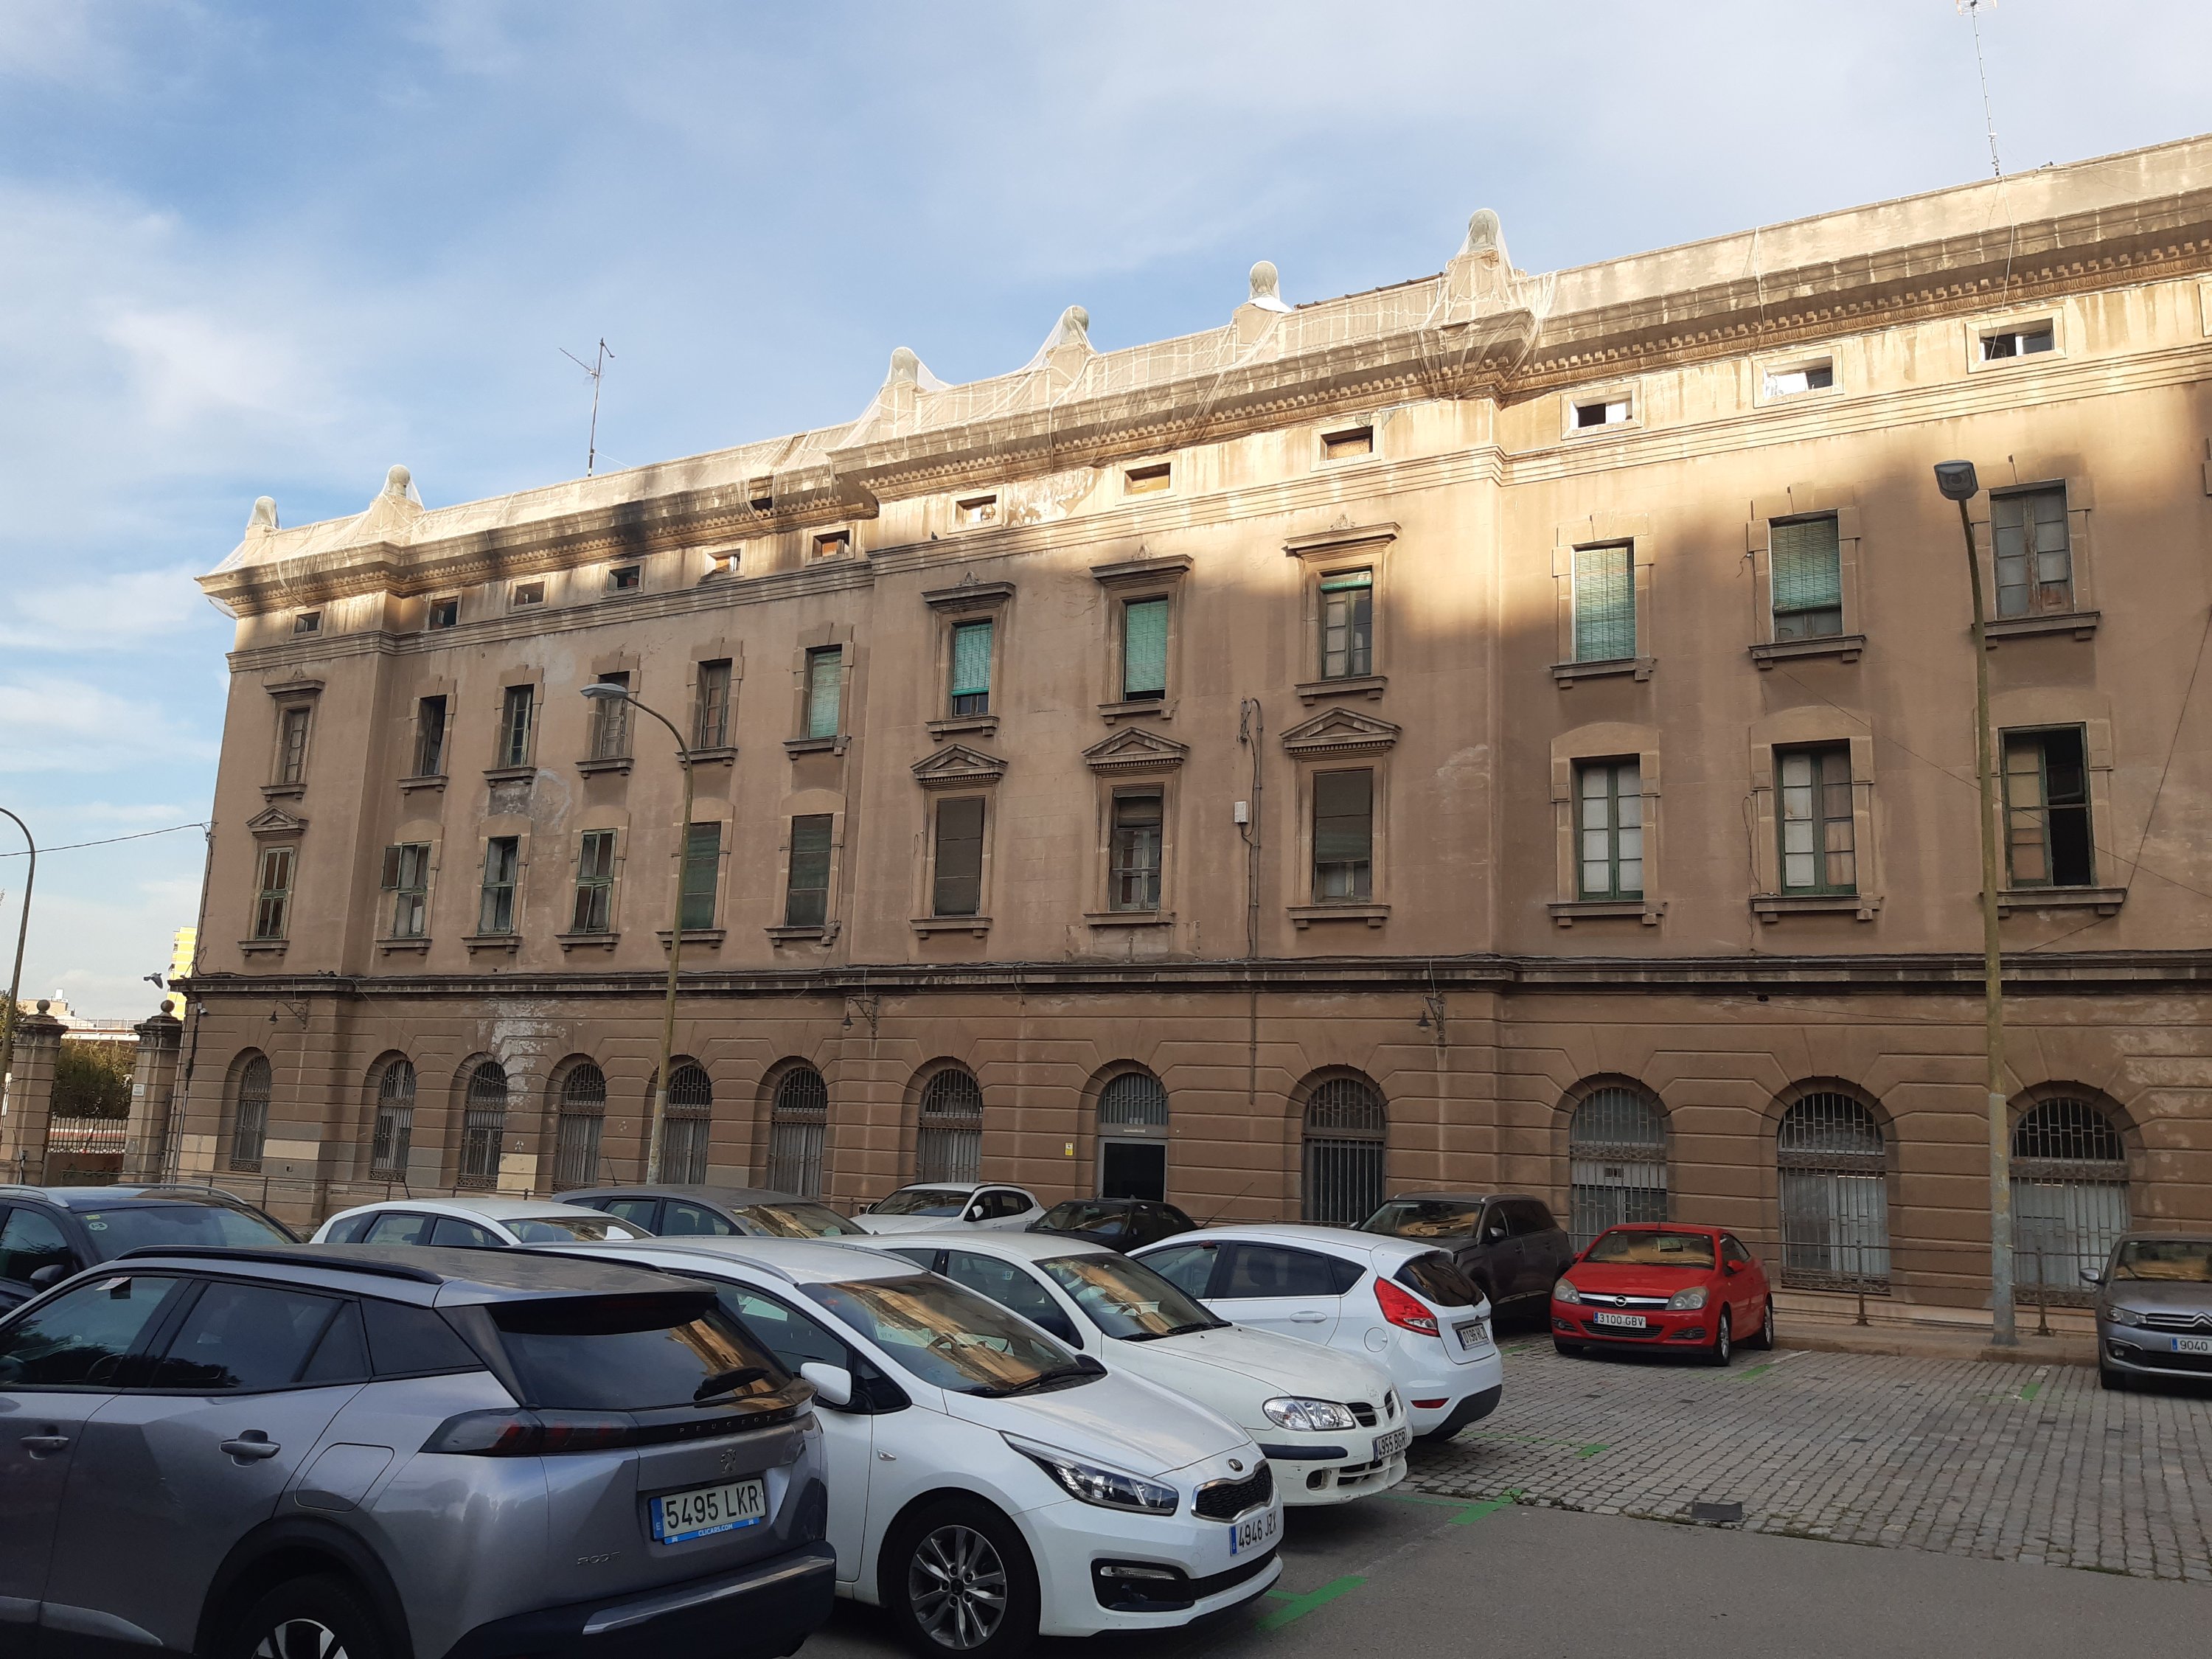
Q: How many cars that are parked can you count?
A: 12